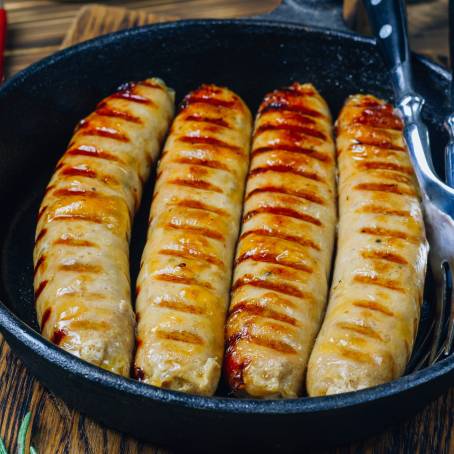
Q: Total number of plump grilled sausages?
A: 4